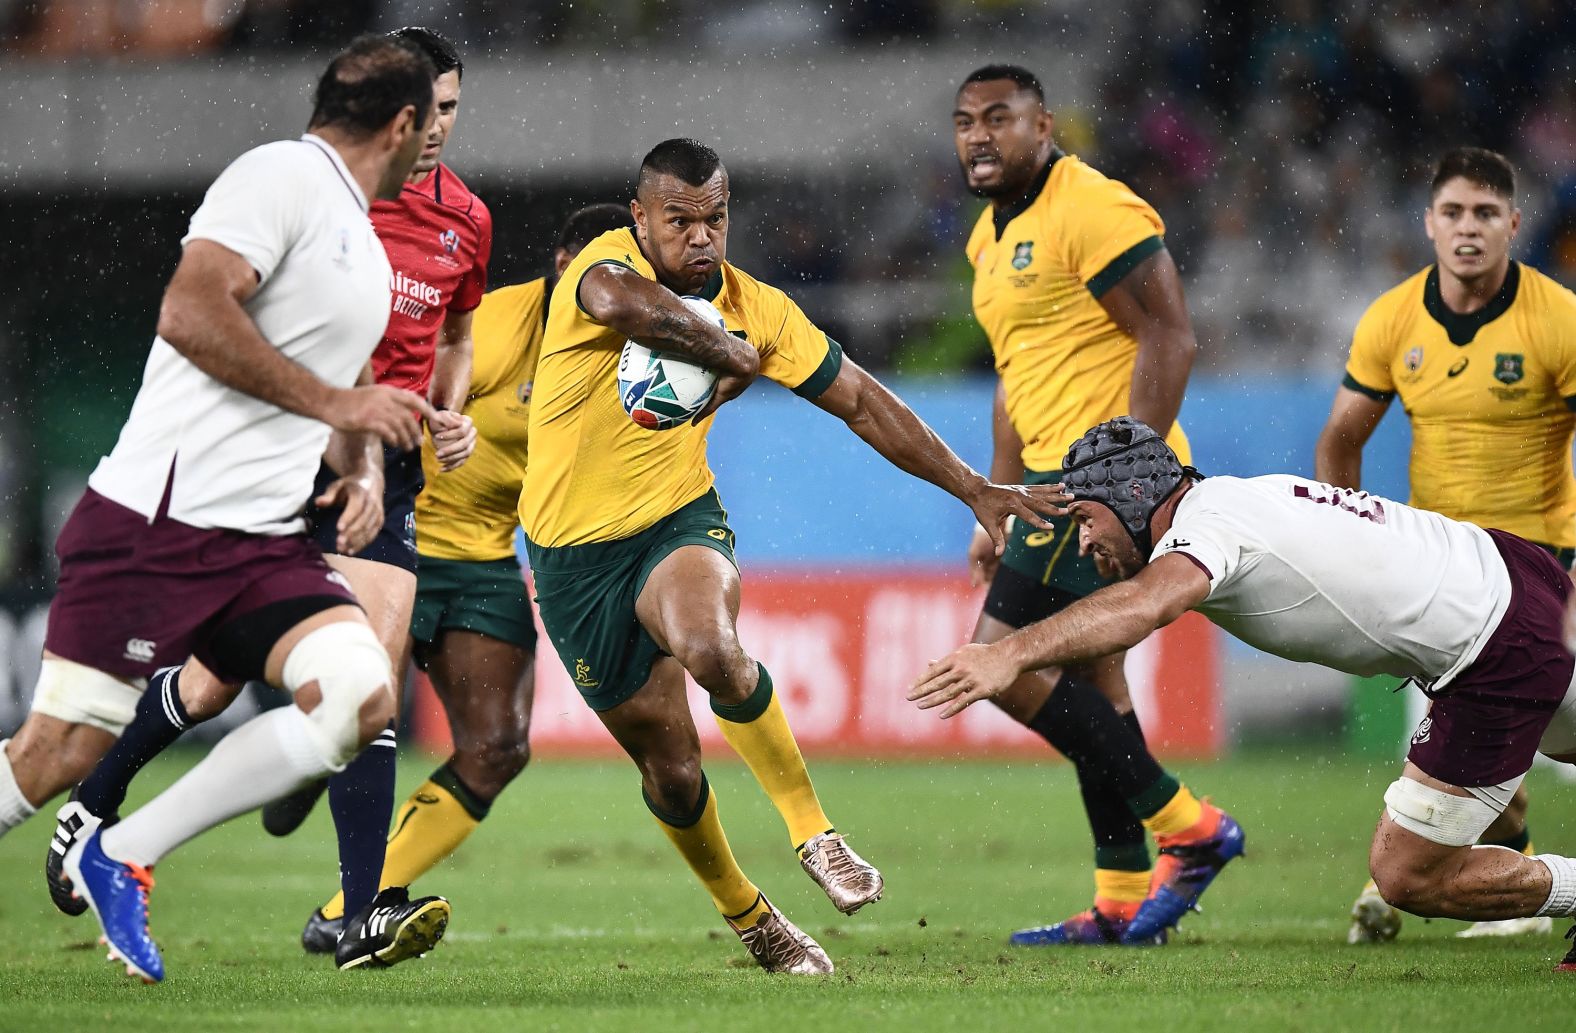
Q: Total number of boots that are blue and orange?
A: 3